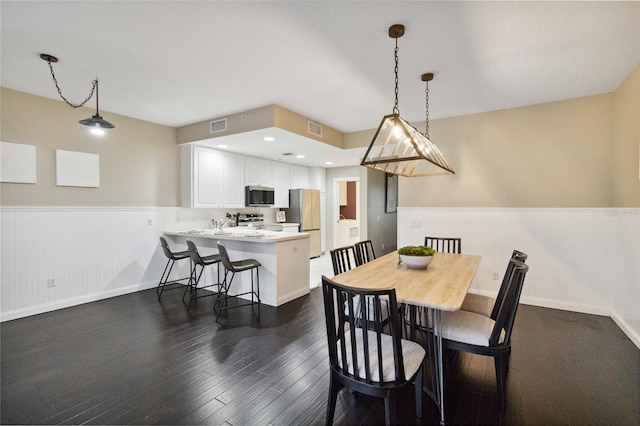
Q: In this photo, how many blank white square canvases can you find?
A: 2